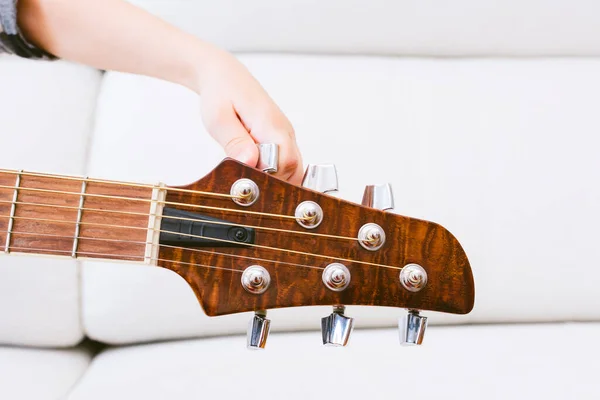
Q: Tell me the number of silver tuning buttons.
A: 6